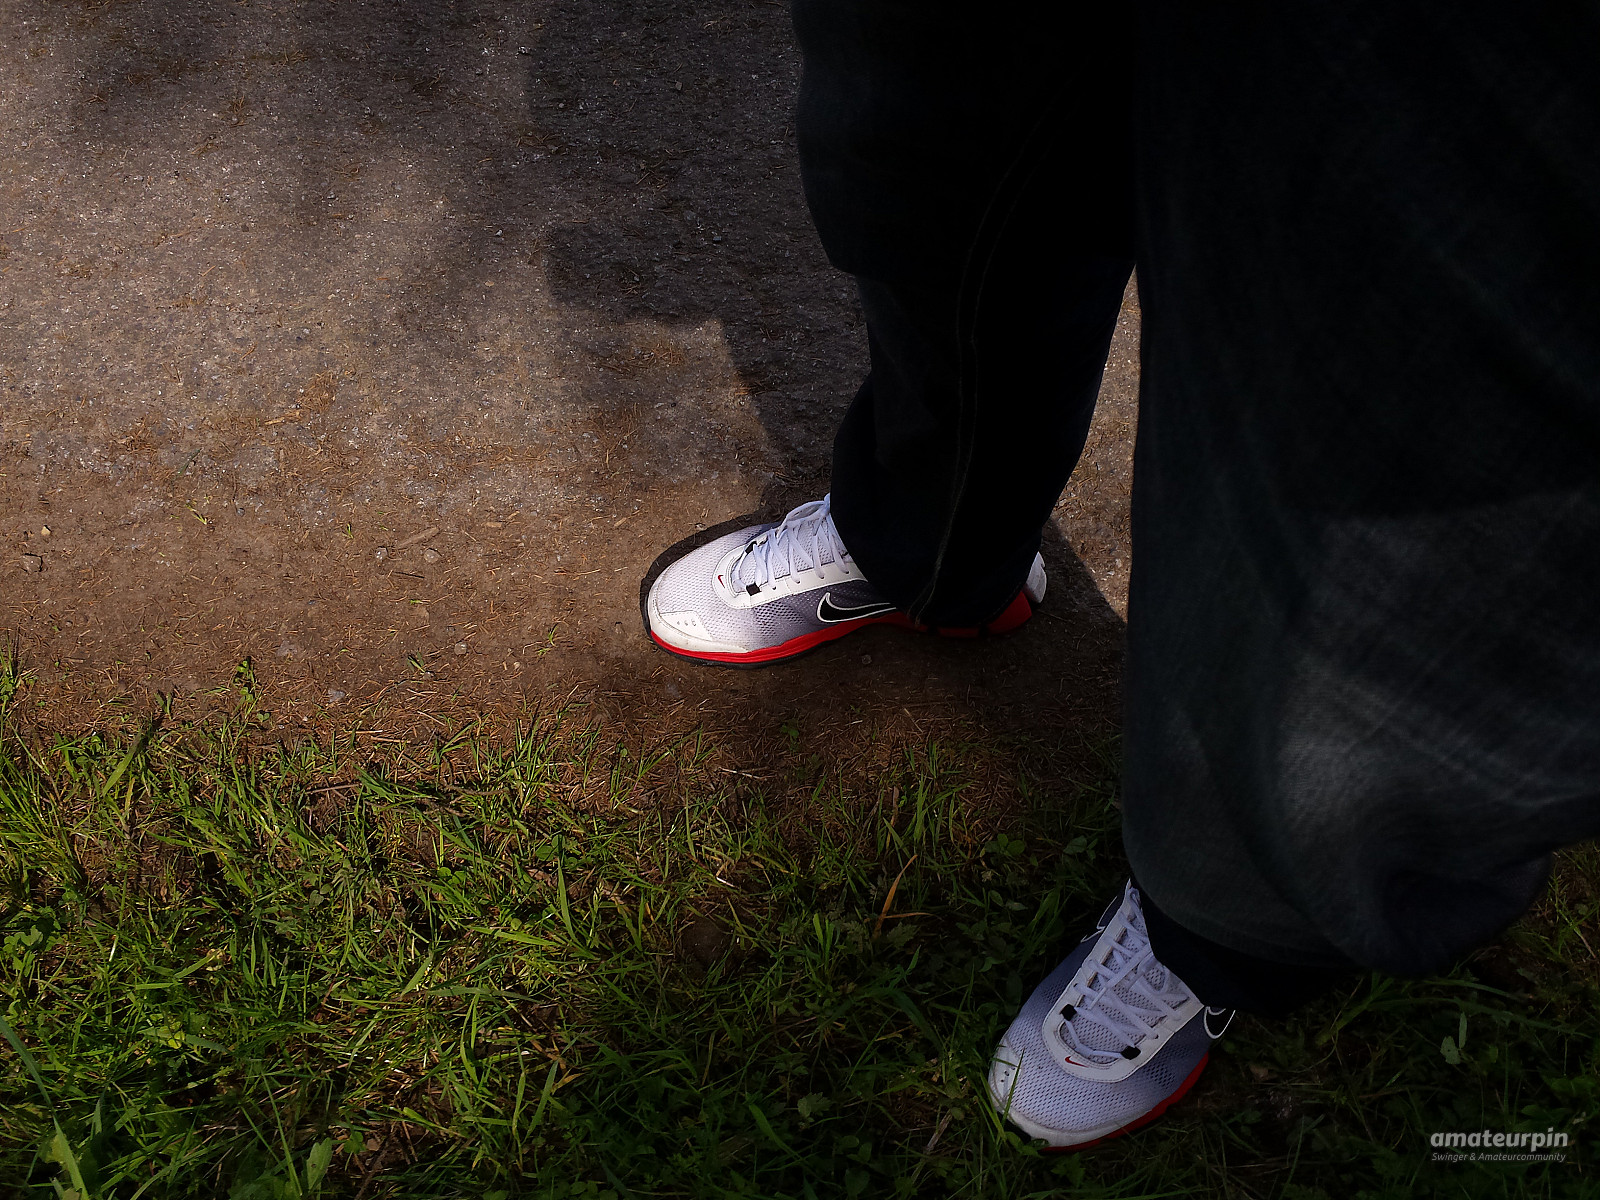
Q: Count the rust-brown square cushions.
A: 0